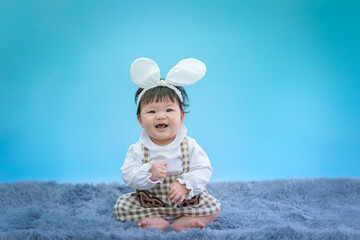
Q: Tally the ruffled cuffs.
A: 2